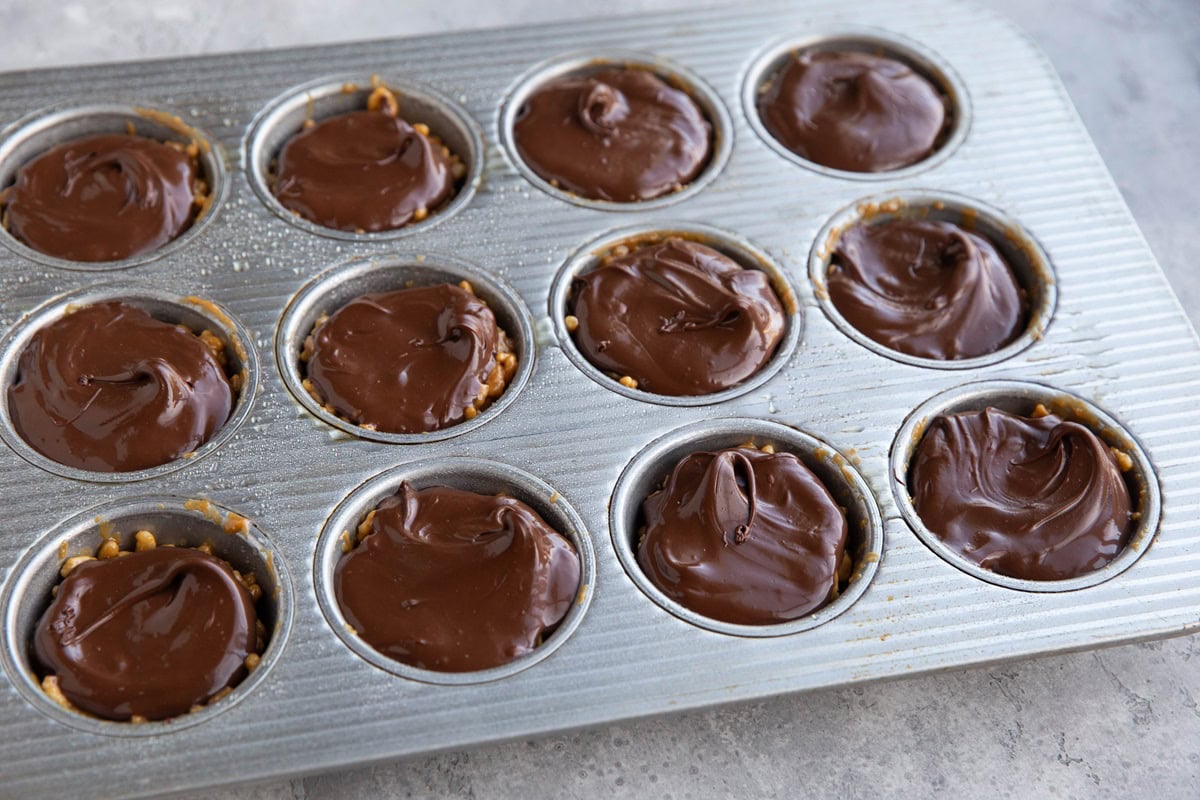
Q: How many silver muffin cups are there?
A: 12